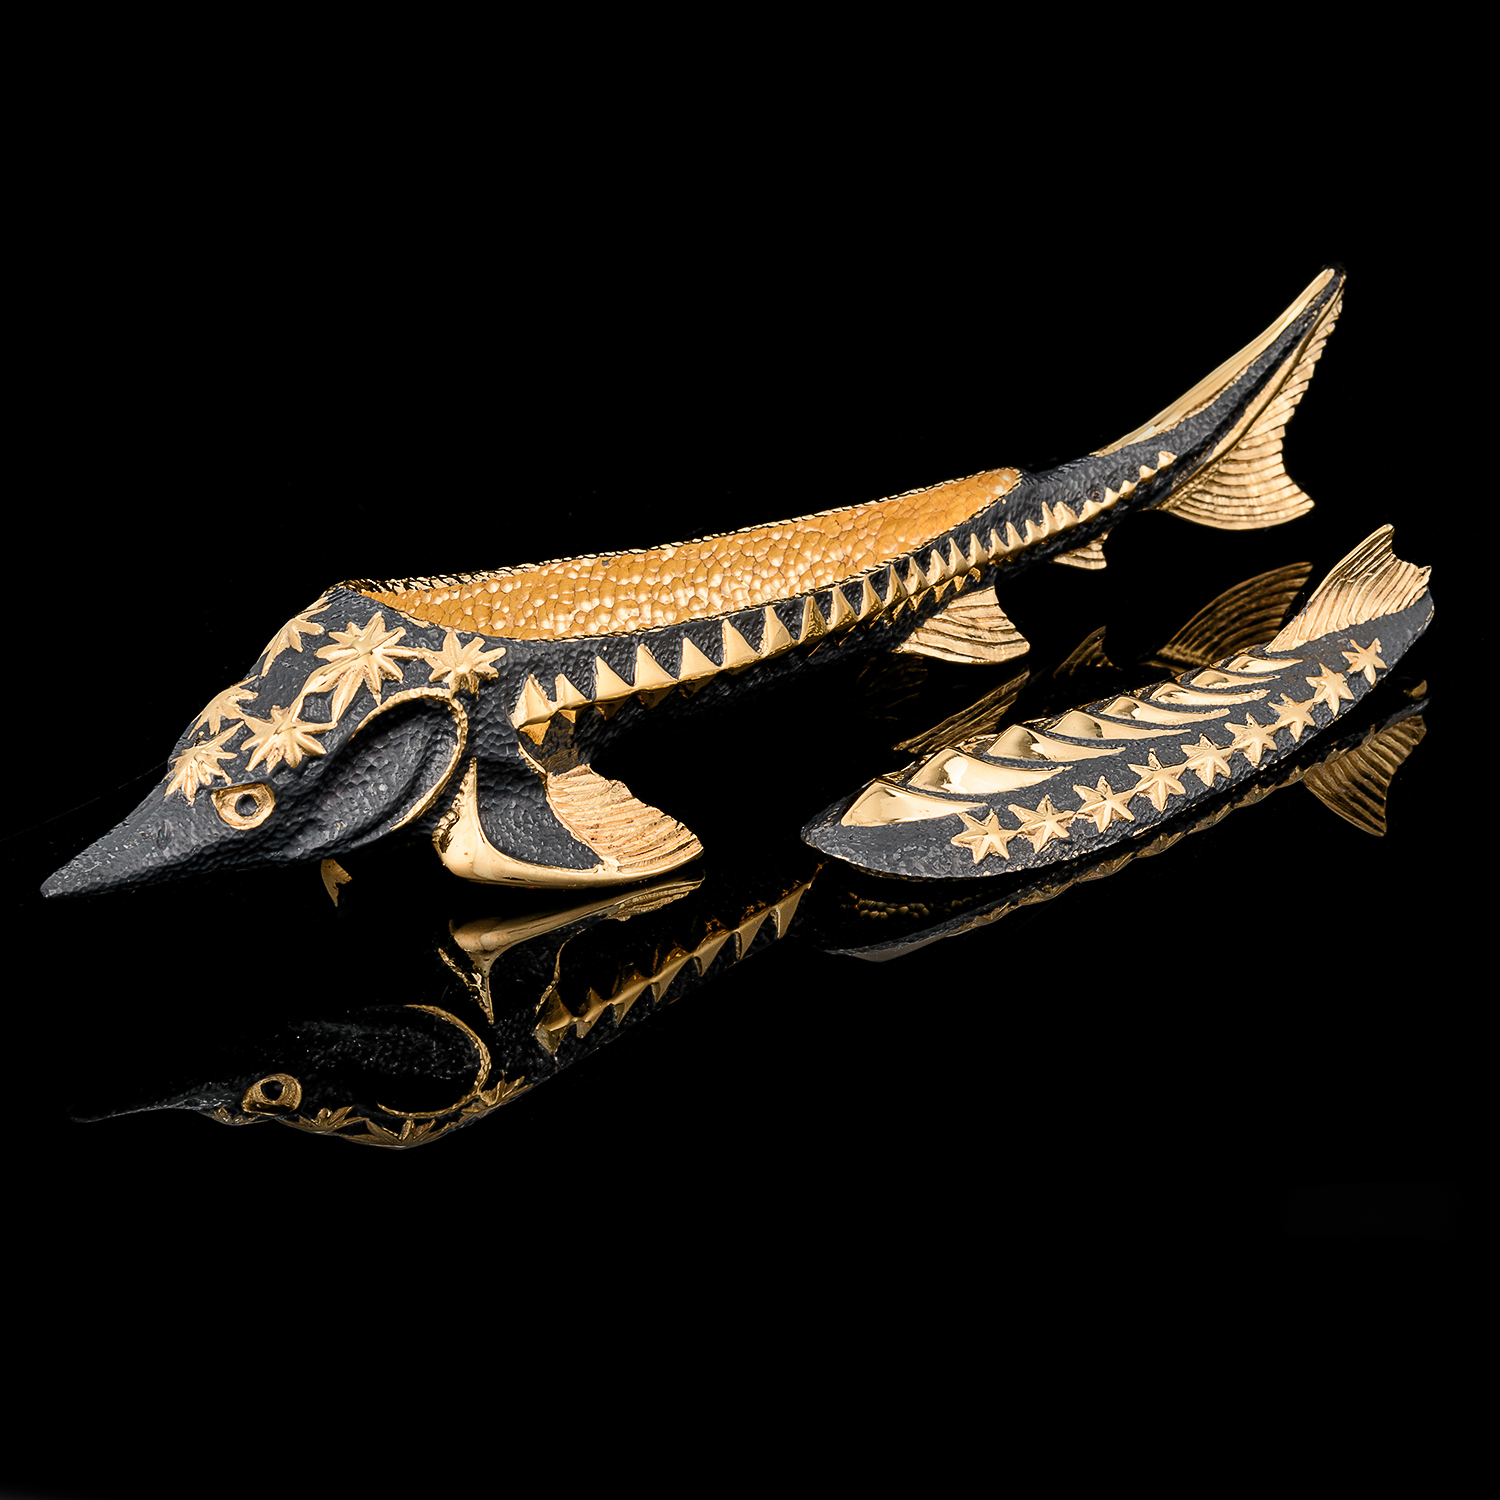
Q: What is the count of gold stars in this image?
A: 15